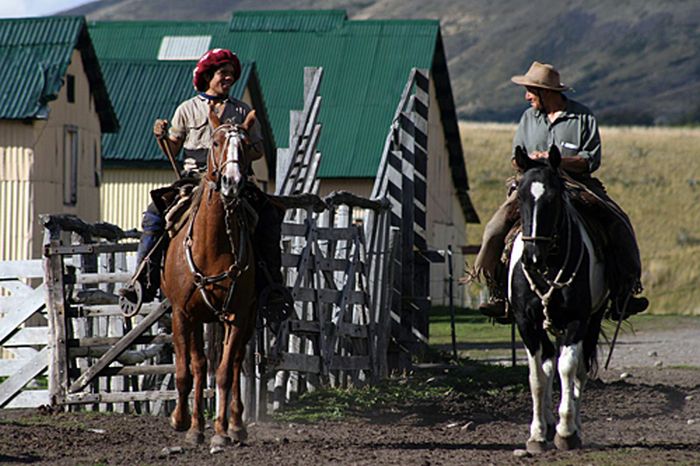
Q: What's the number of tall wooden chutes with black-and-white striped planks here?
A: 1